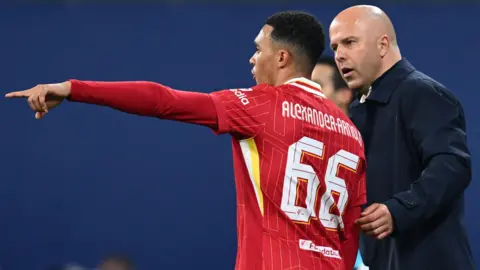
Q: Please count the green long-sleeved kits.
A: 0